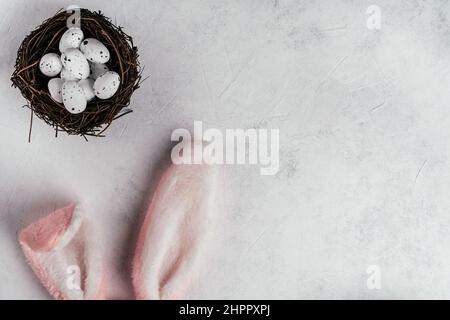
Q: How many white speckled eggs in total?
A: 10